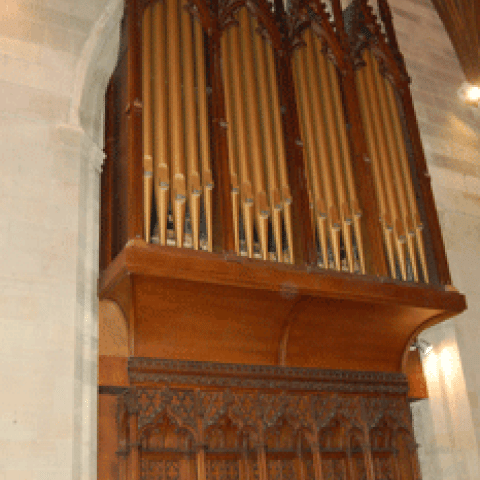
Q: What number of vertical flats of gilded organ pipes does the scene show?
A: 4